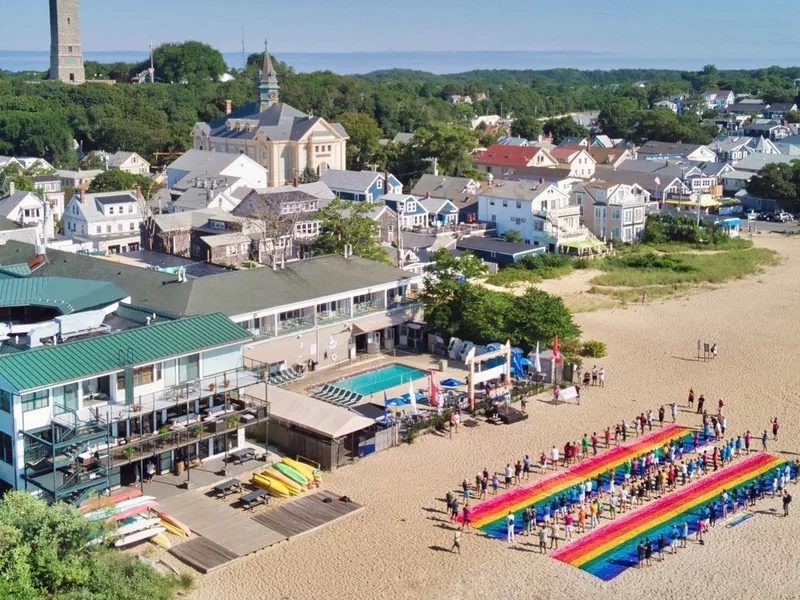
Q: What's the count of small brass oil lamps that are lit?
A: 0